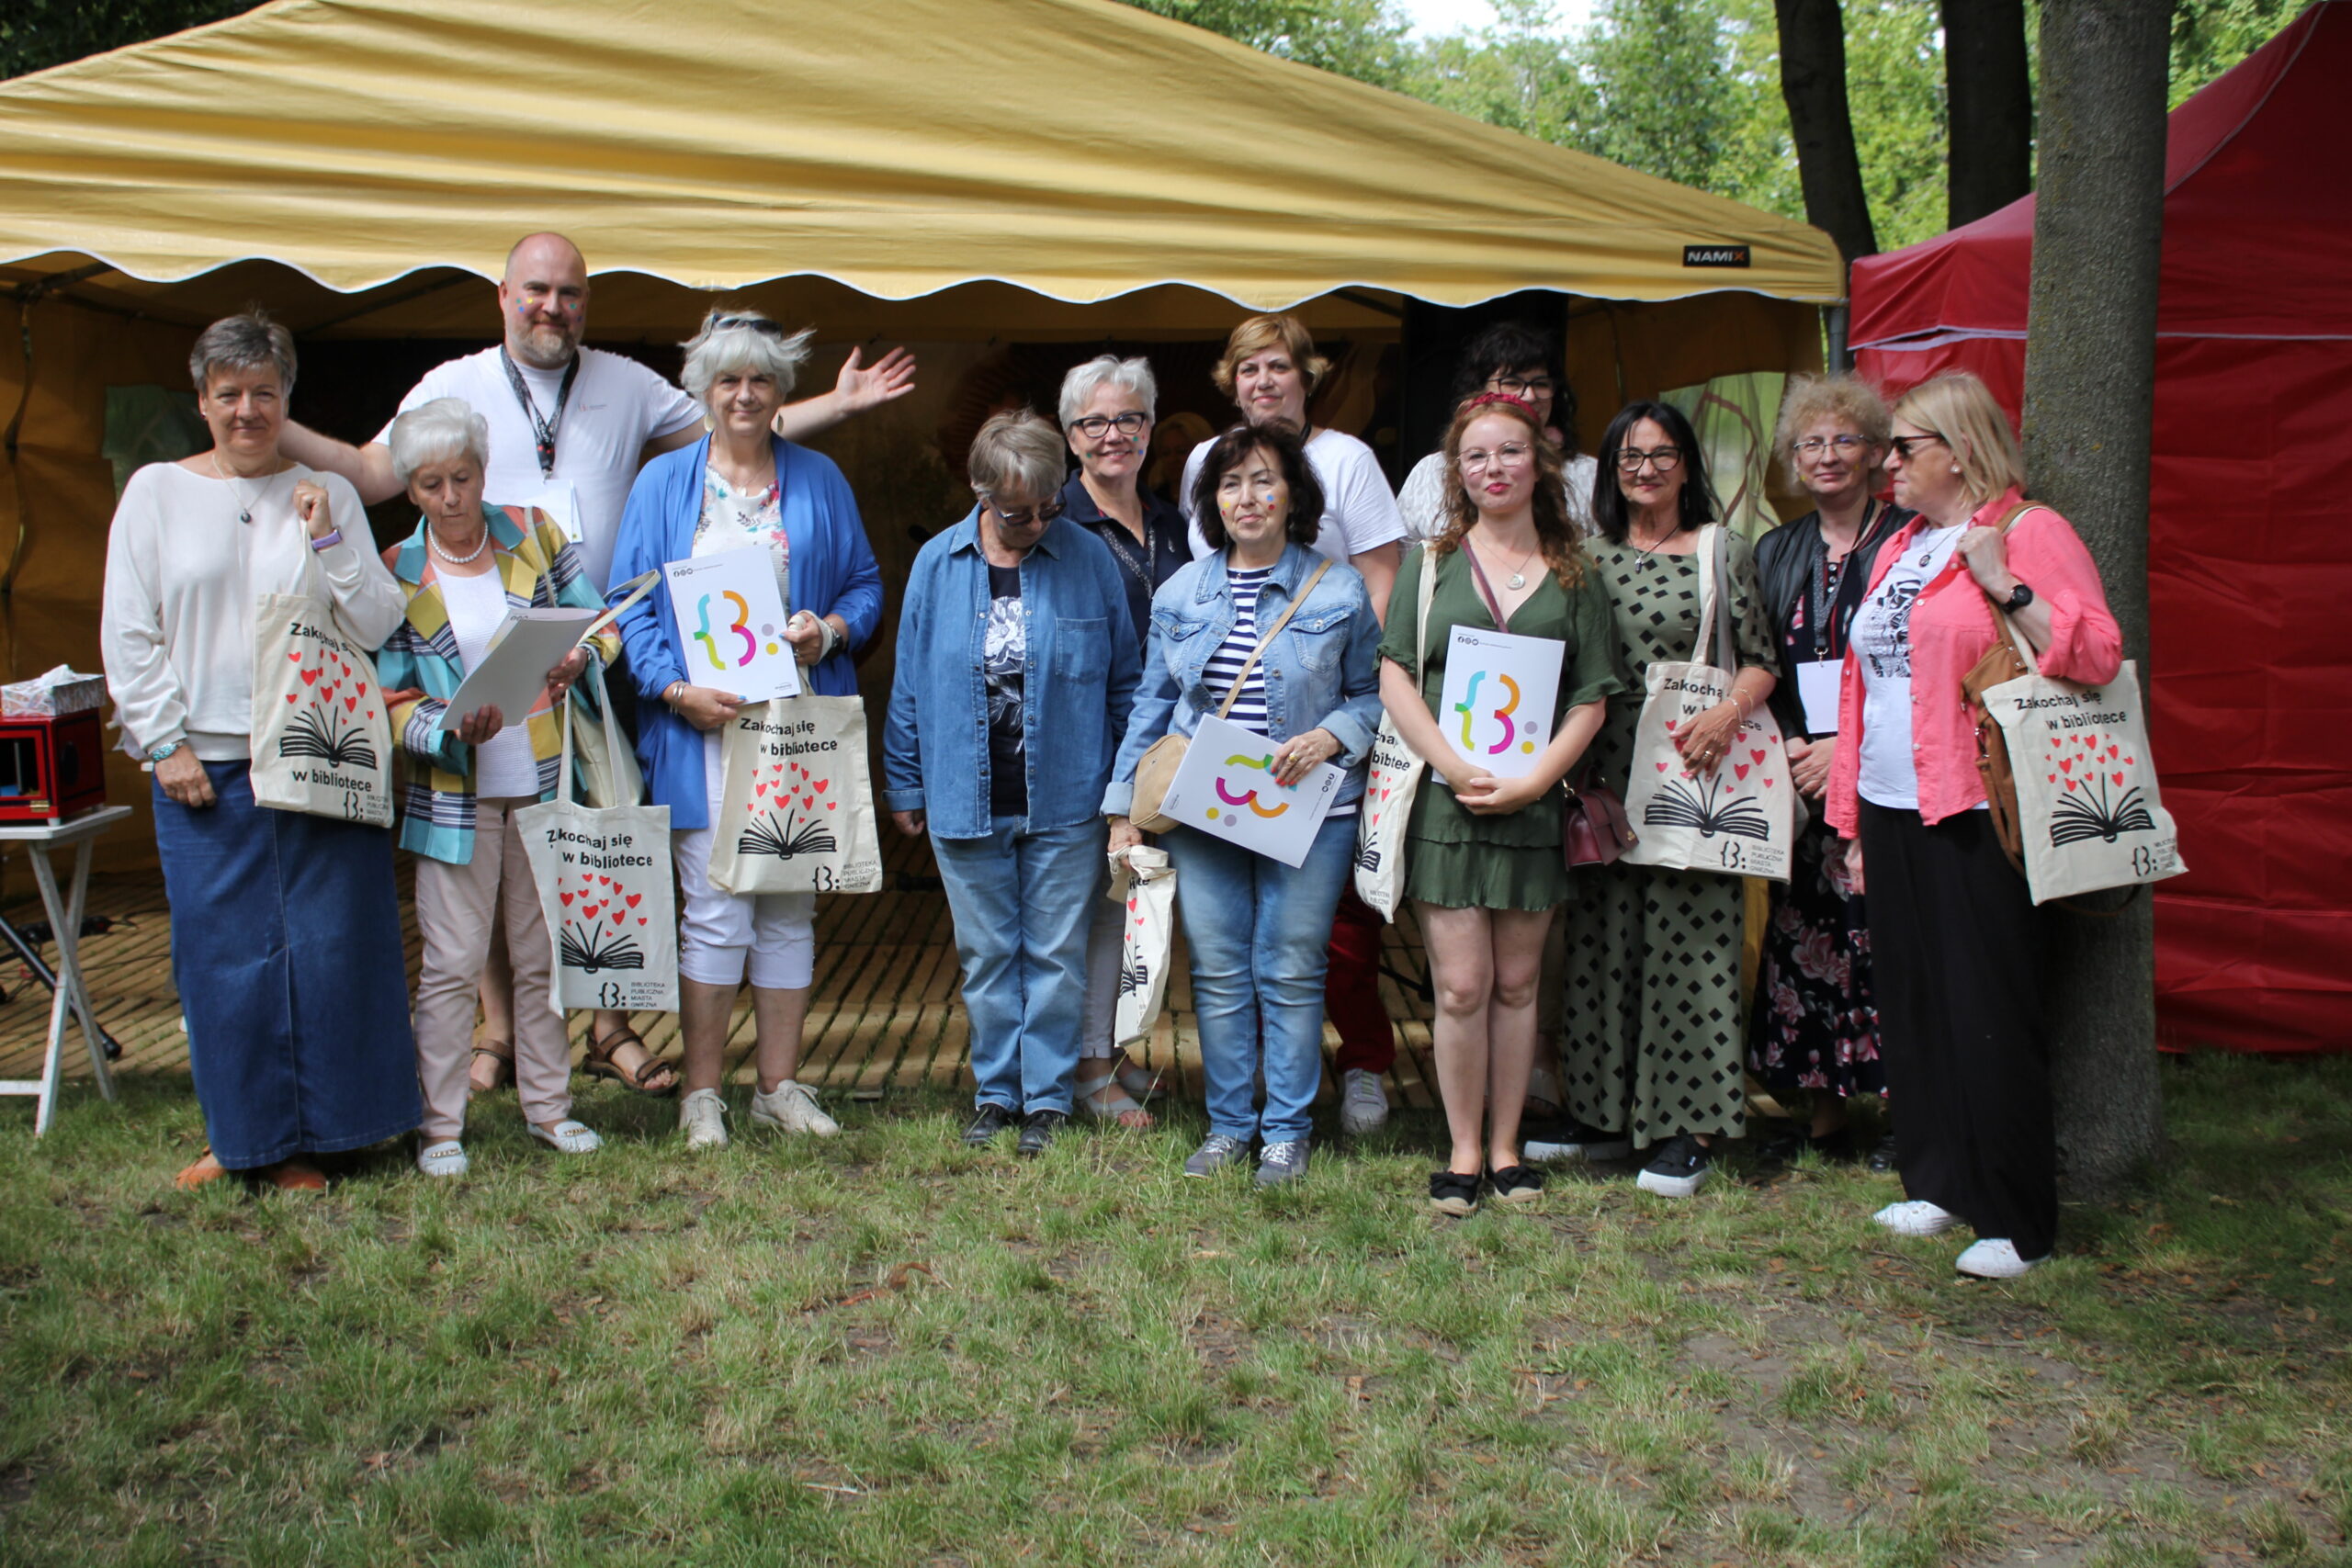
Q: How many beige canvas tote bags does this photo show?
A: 7